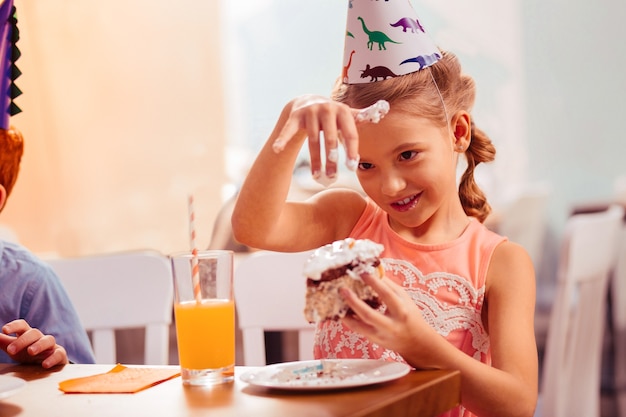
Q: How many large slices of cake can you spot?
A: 1